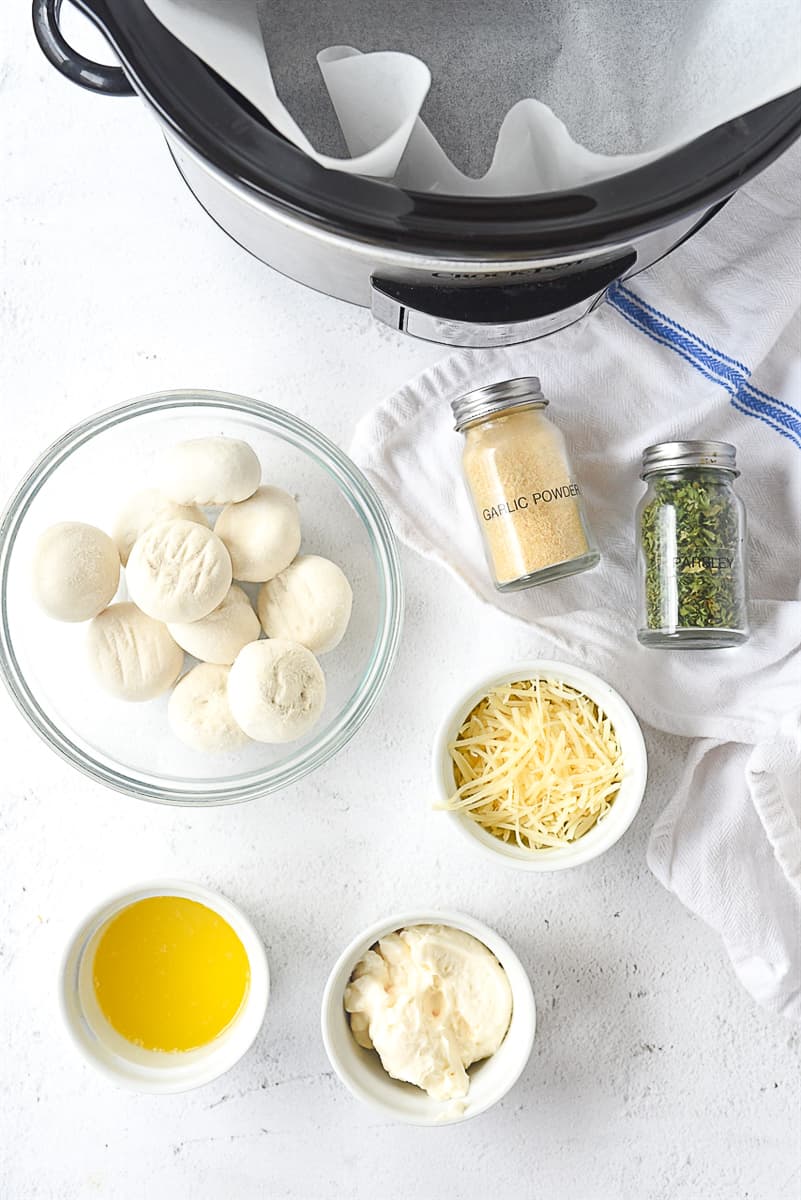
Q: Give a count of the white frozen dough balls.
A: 10